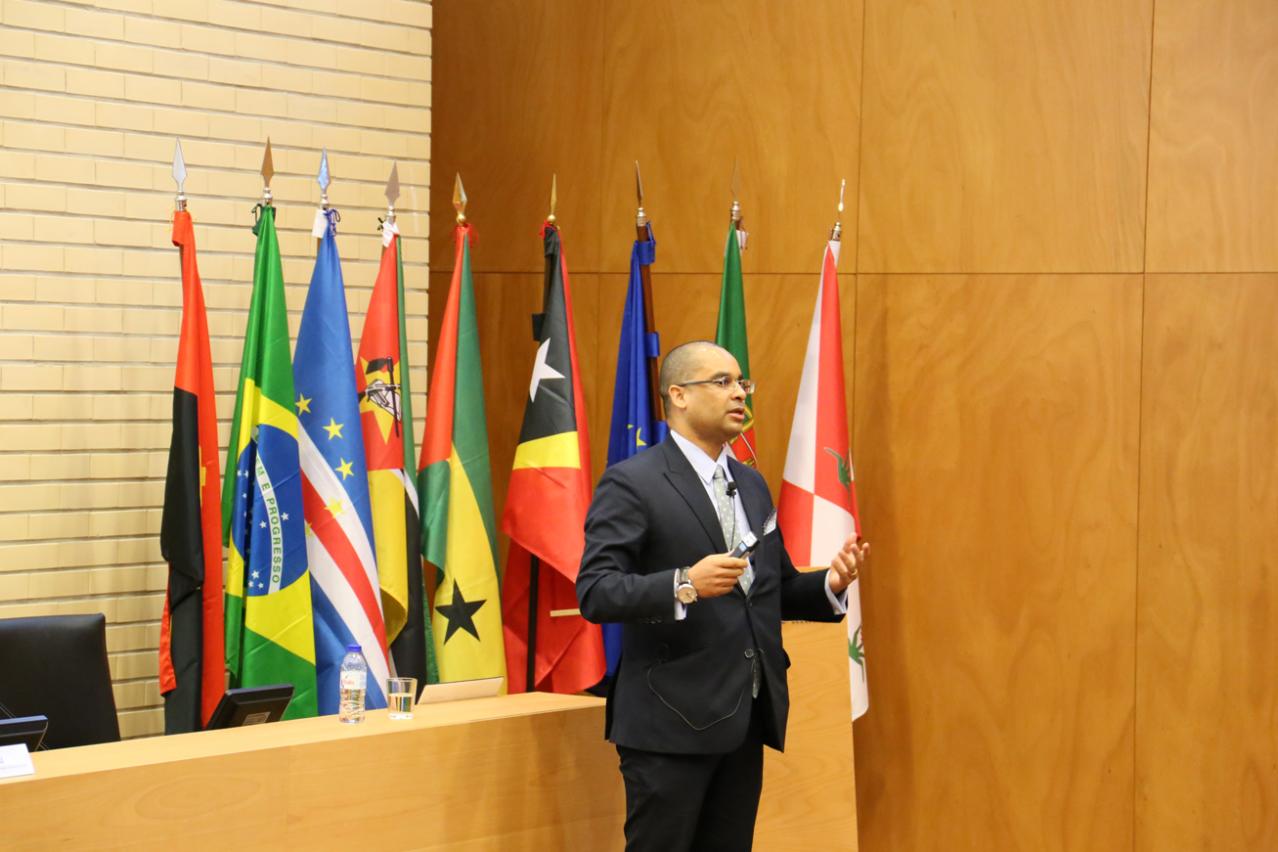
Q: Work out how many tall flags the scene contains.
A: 9